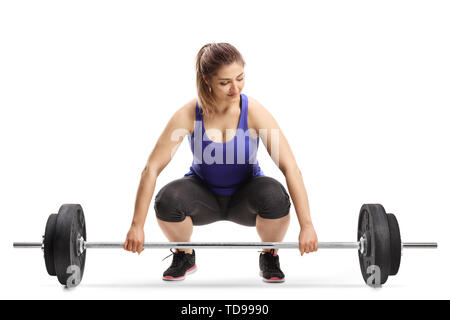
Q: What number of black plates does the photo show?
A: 4